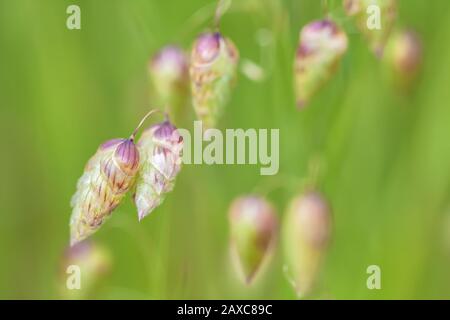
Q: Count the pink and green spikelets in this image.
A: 10